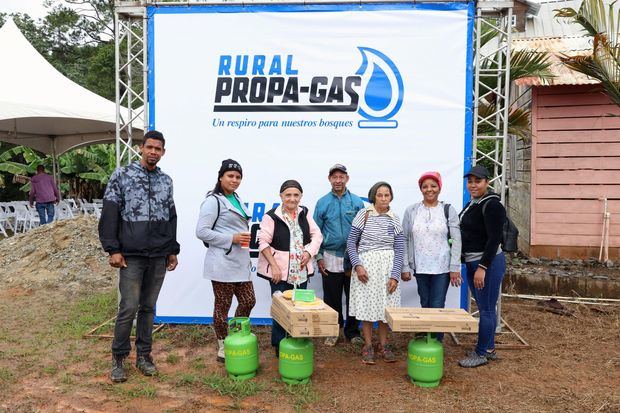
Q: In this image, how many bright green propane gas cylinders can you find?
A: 3